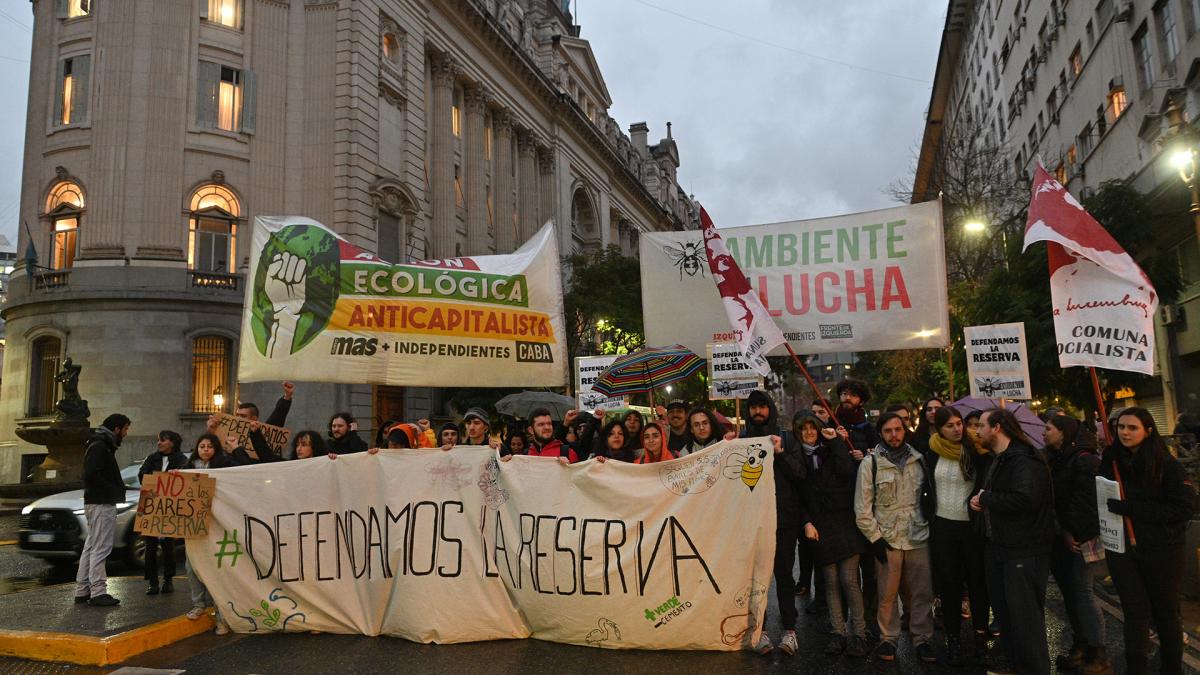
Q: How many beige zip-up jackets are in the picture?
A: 1